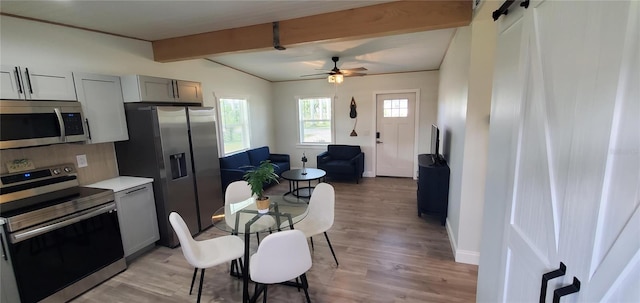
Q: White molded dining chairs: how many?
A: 4